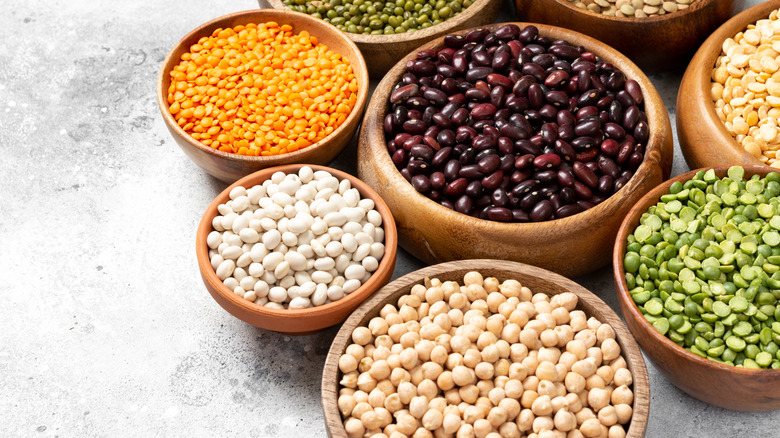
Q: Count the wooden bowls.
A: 7